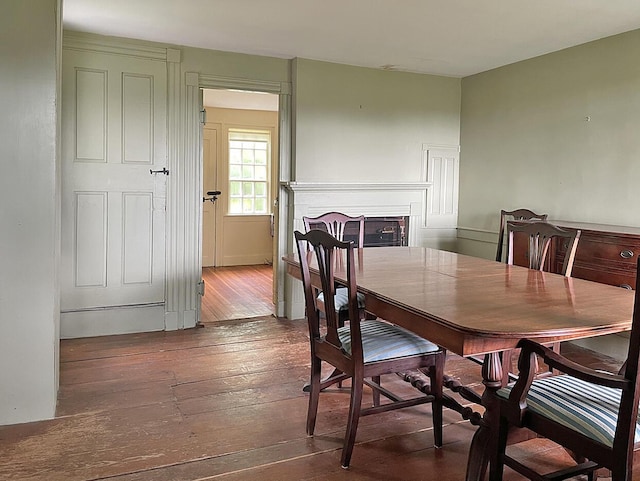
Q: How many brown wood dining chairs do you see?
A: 5